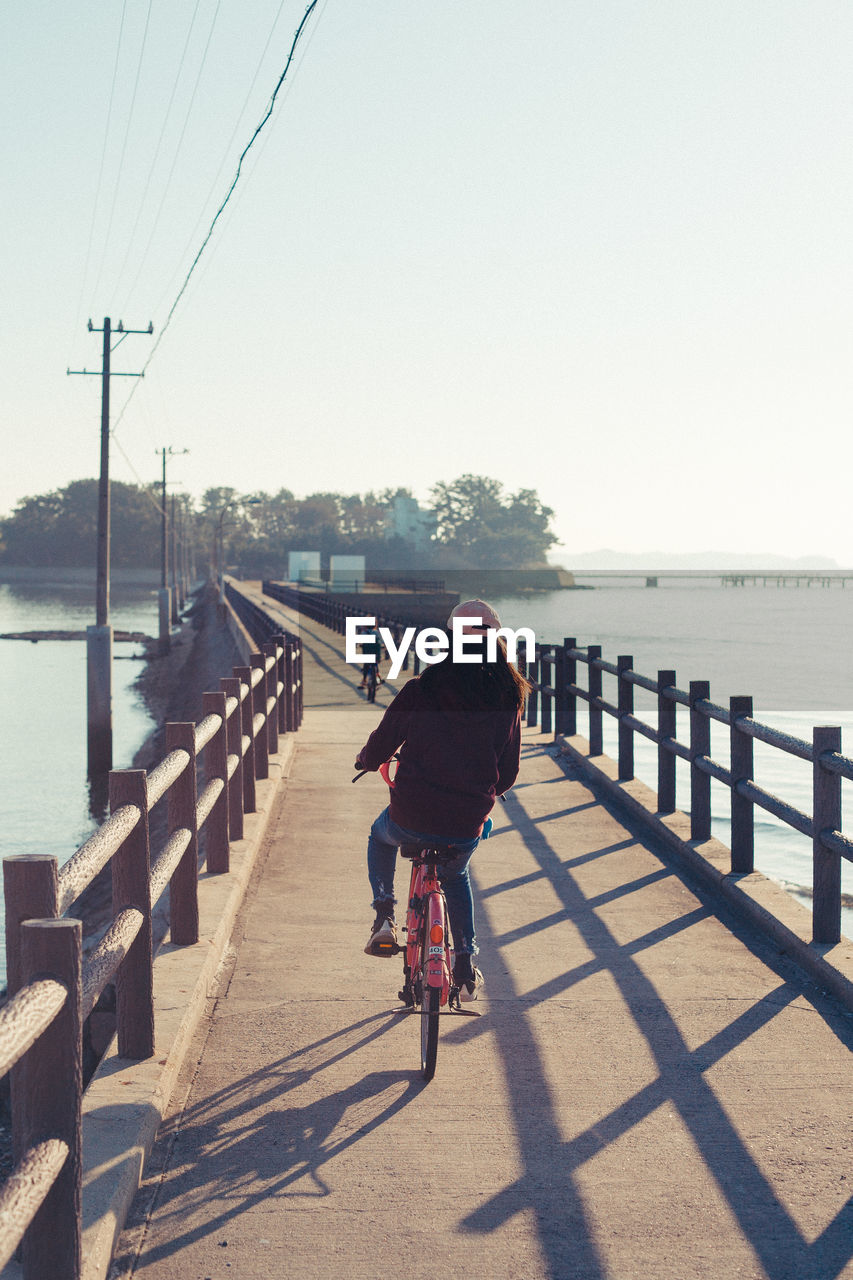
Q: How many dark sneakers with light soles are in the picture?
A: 2